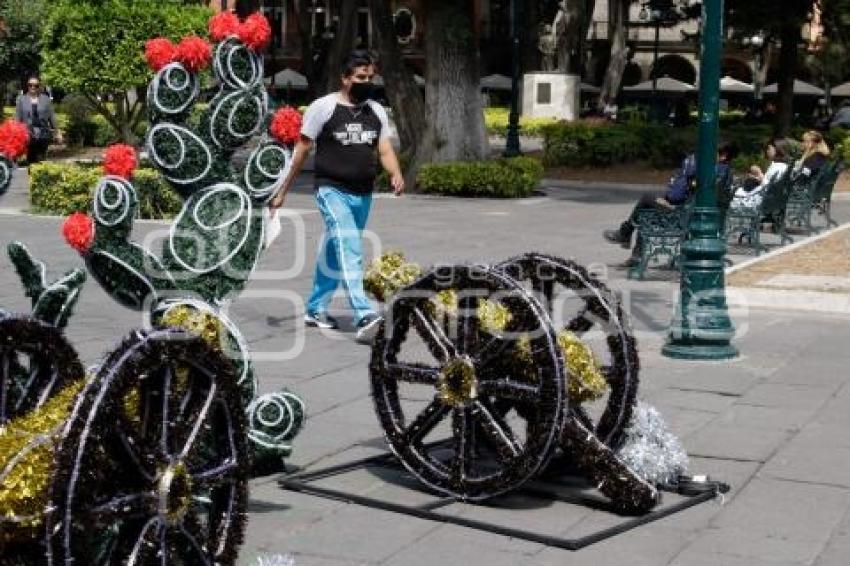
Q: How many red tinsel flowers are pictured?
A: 8